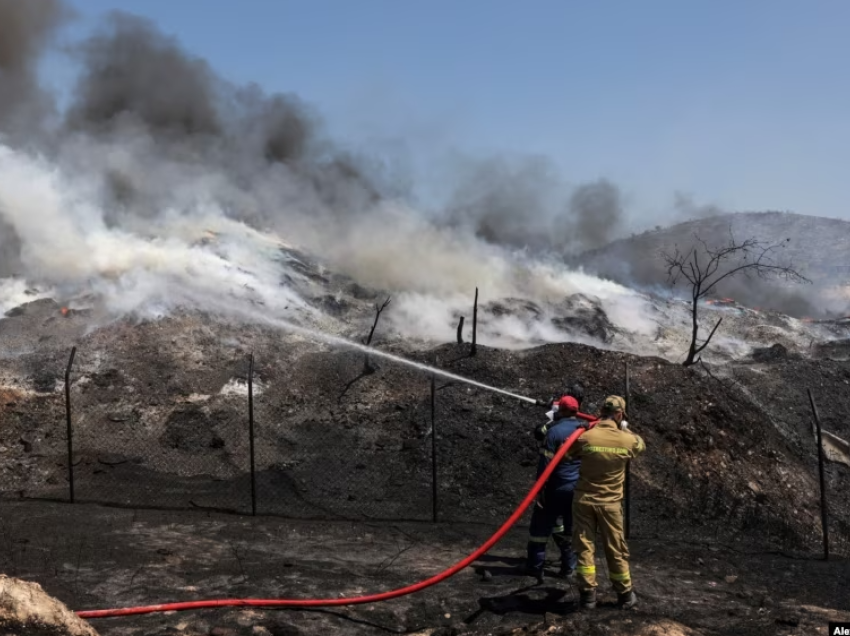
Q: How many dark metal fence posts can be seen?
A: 5